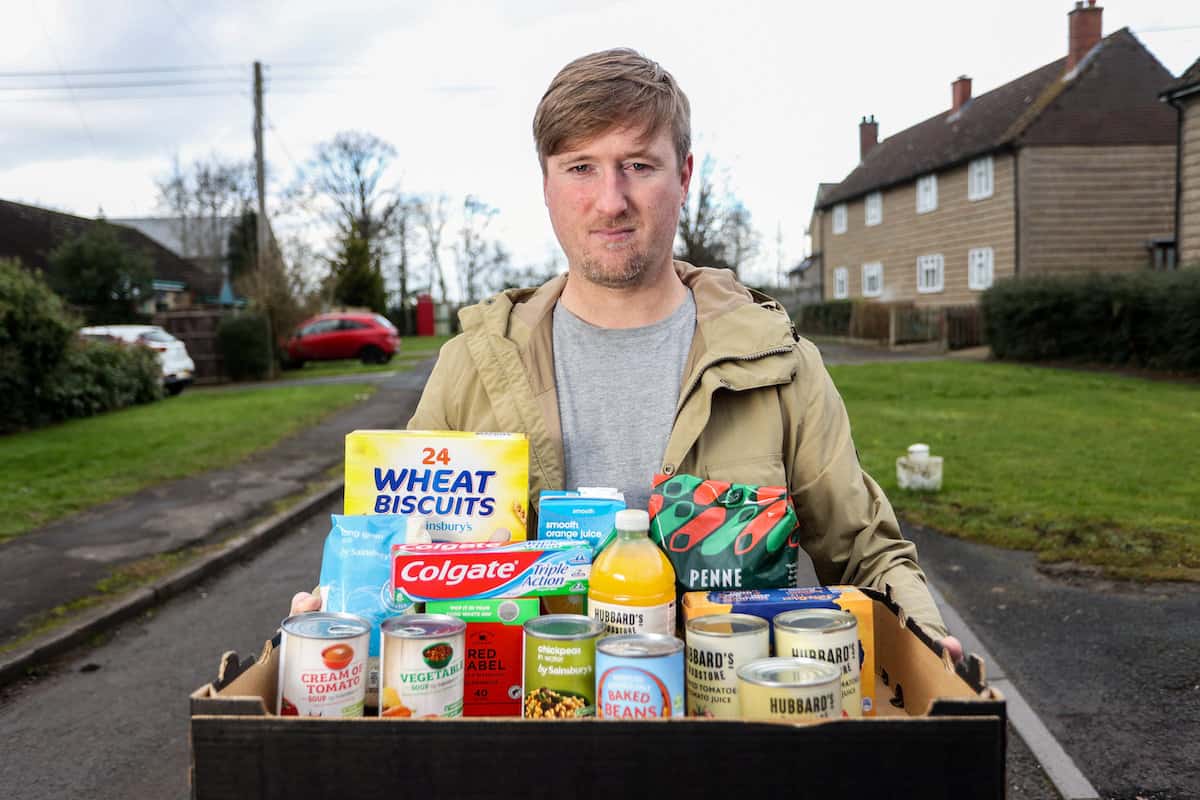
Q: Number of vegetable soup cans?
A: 1